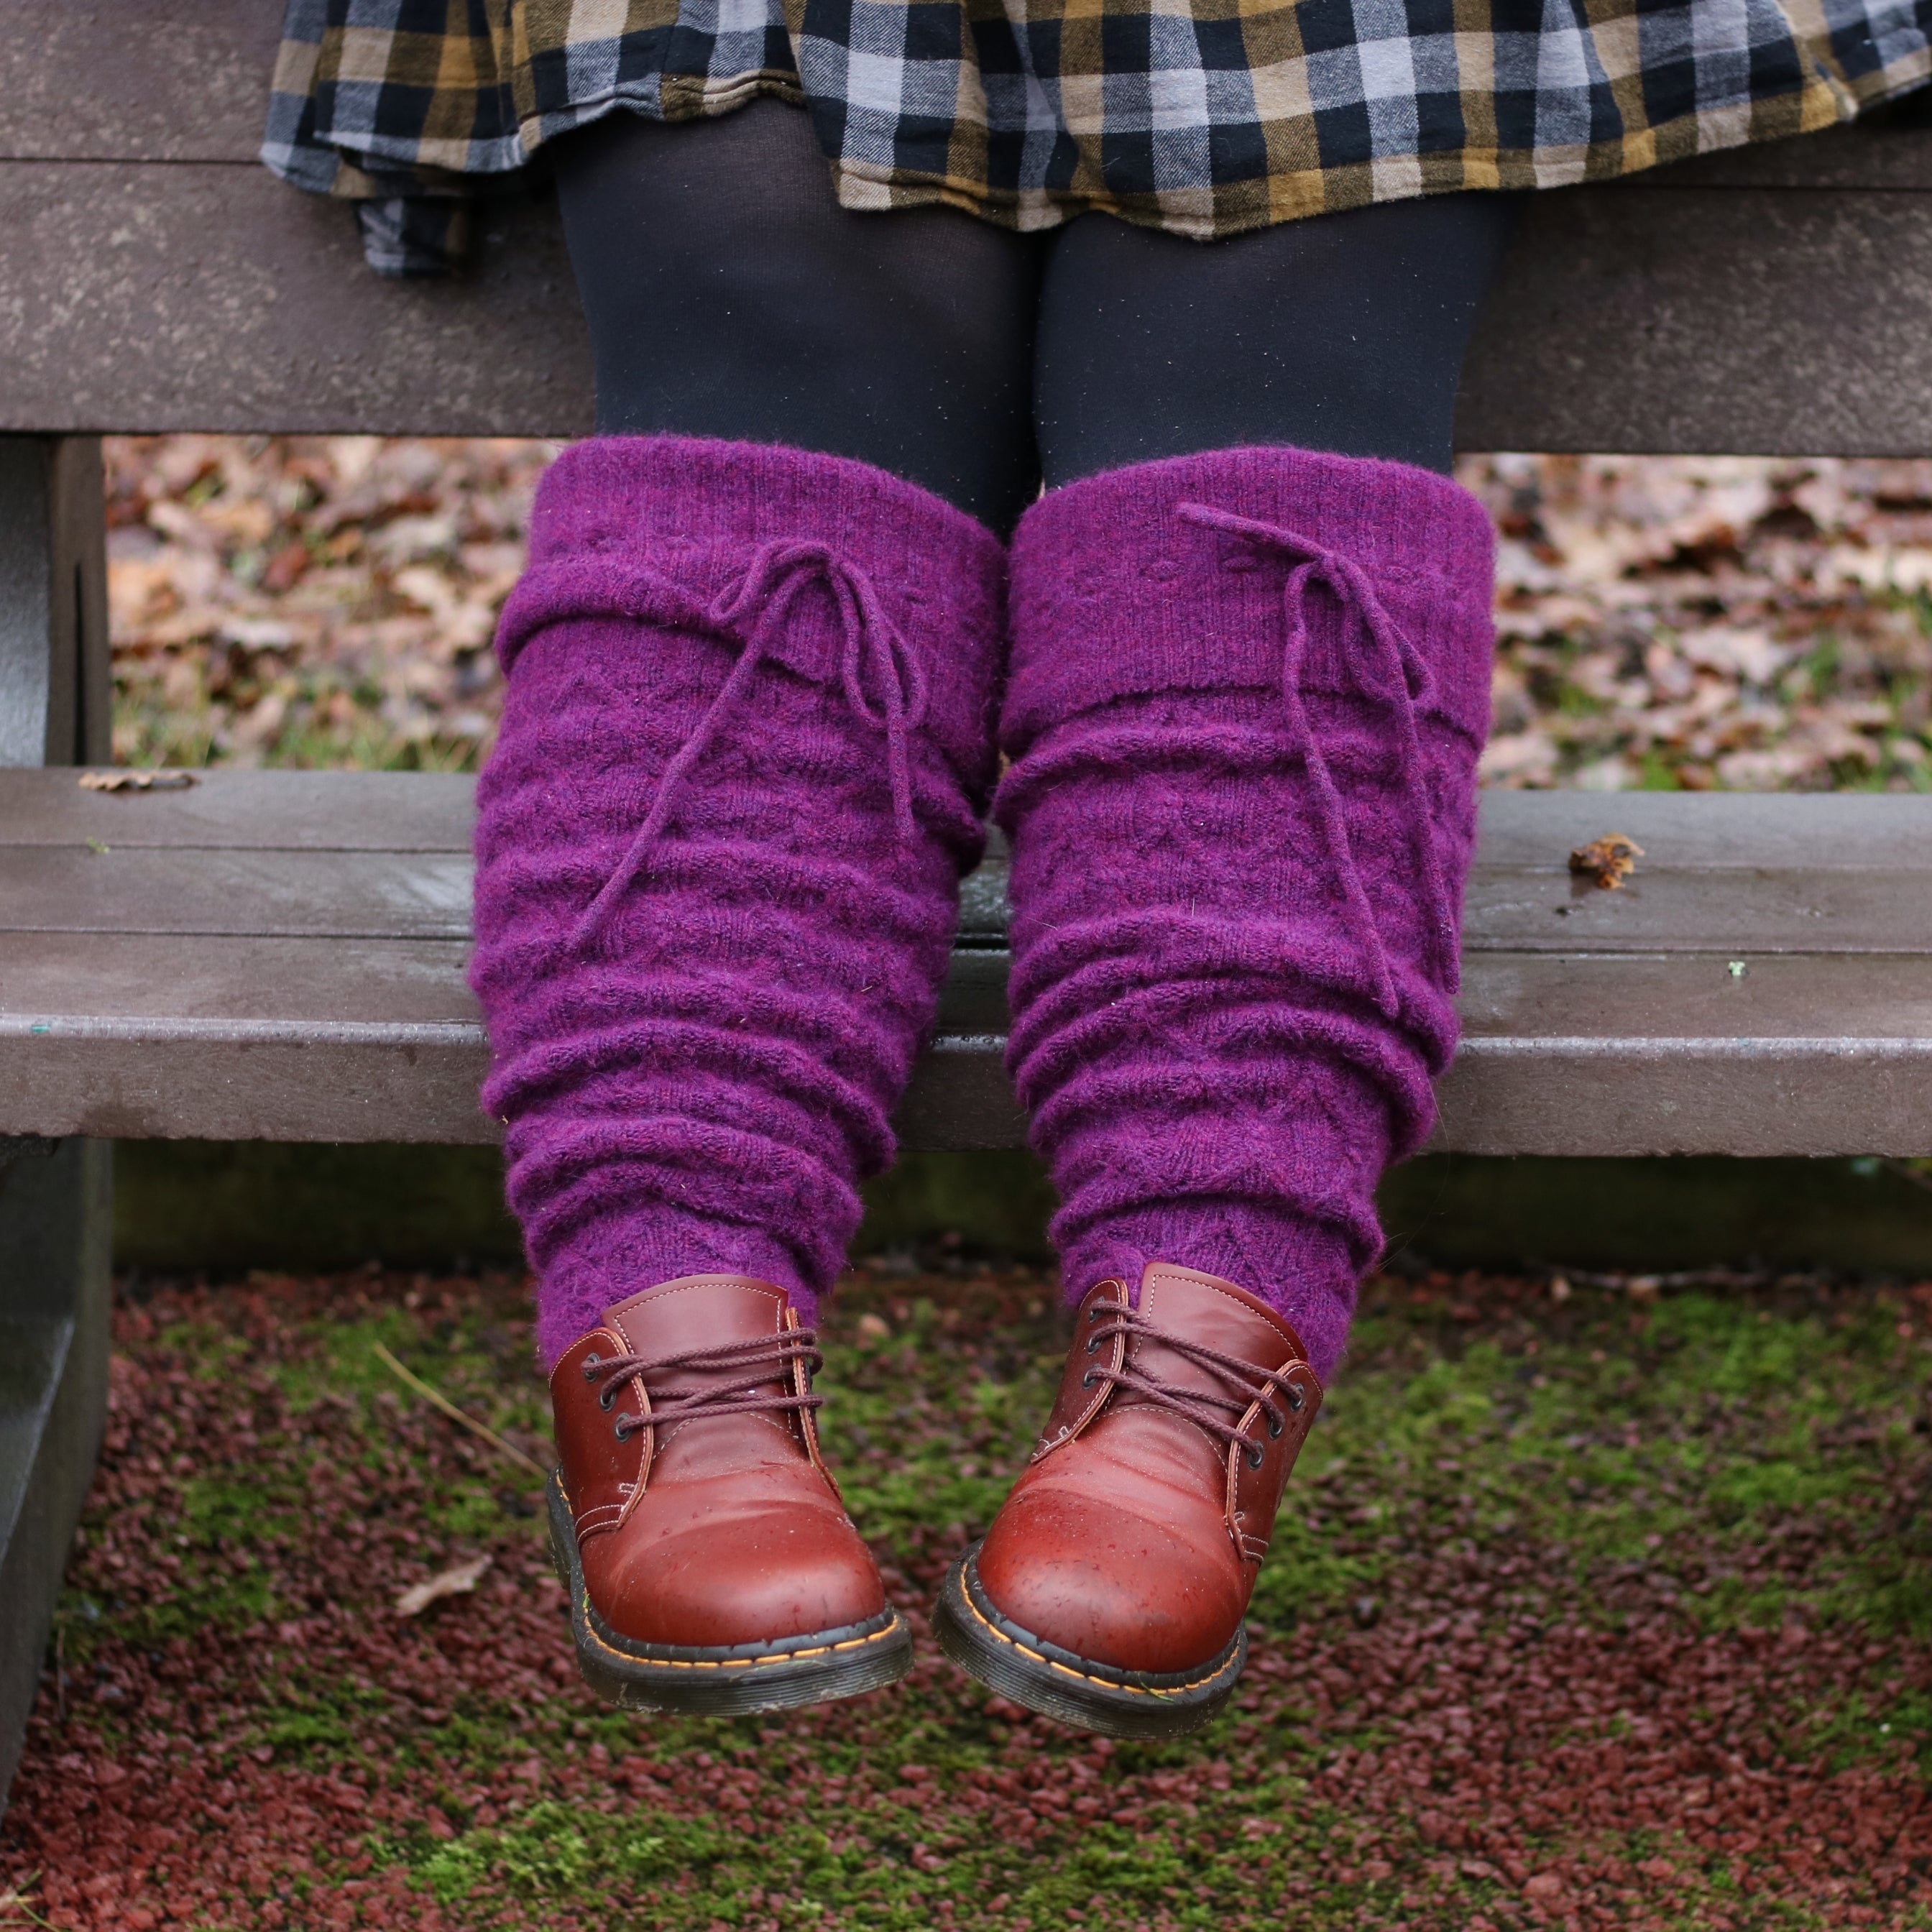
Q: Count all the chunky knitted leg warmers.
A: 2